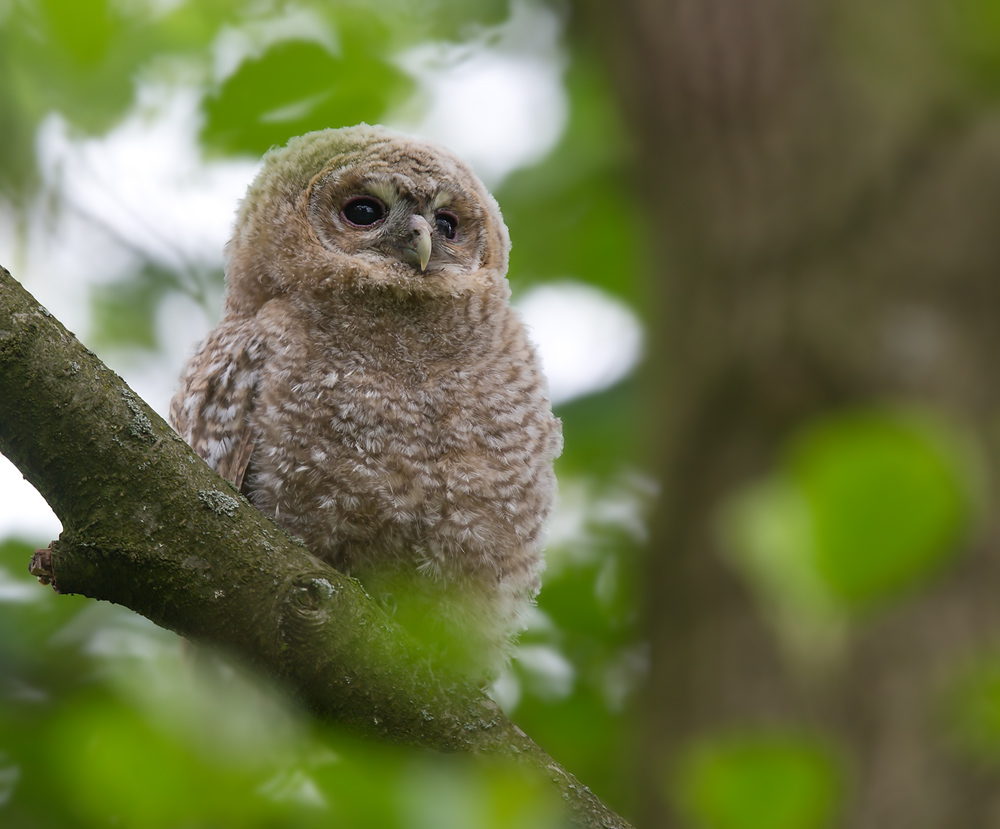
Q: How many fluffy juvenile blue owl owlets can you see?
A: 0